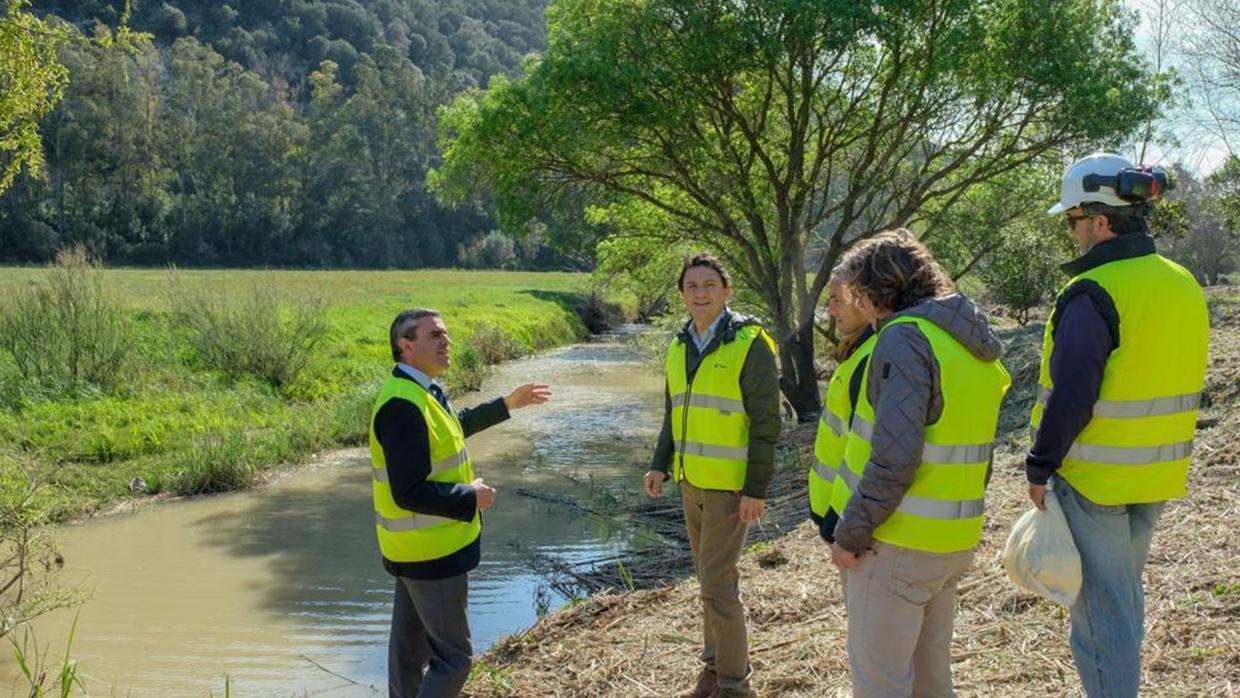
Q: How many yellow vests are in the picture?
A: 5